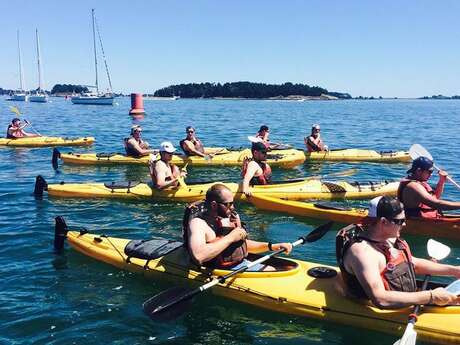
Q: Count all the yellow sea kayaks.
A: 6